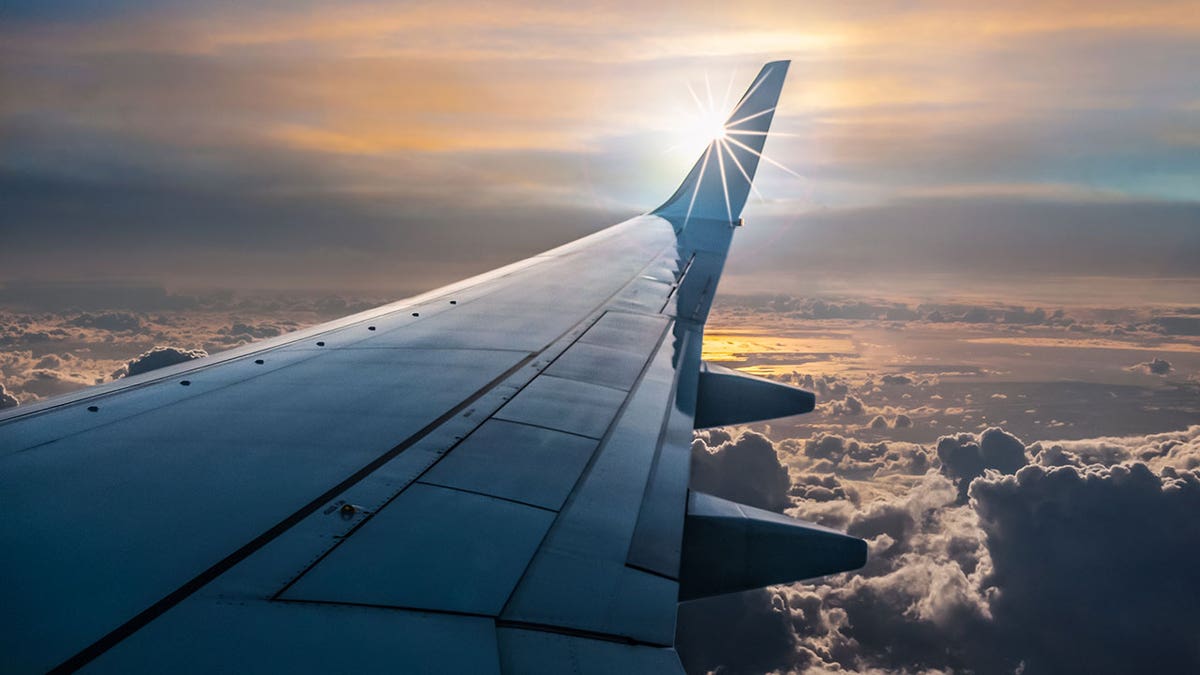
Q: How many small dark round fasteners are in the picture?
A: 7